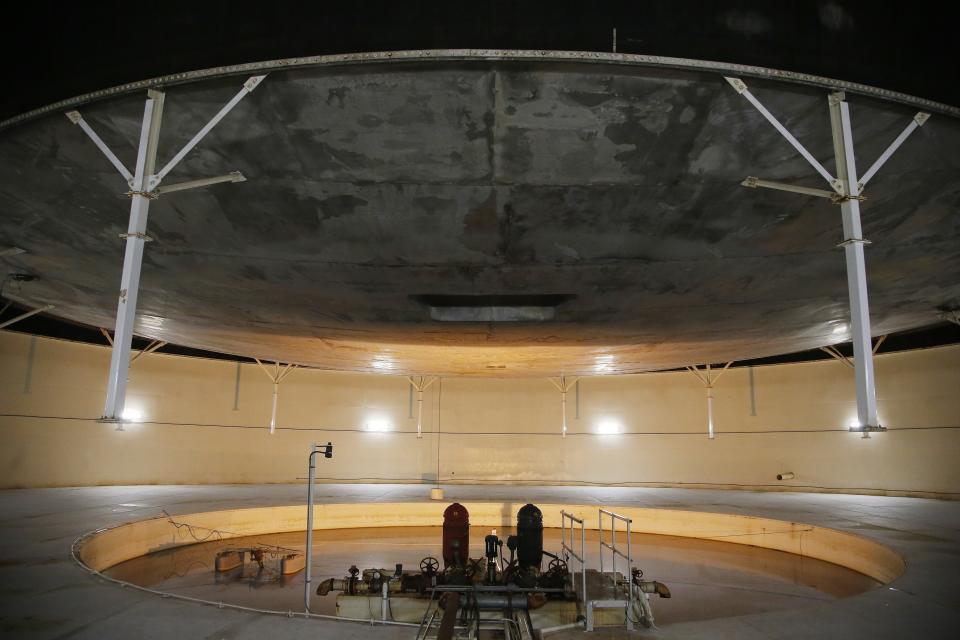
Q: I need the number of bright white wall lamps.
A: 4